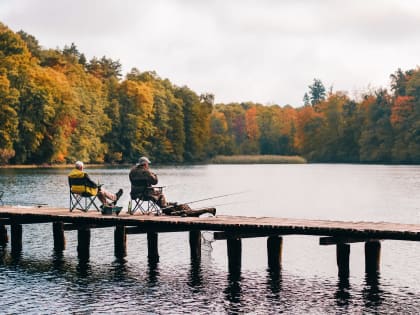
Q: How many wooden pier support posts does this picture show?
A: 11